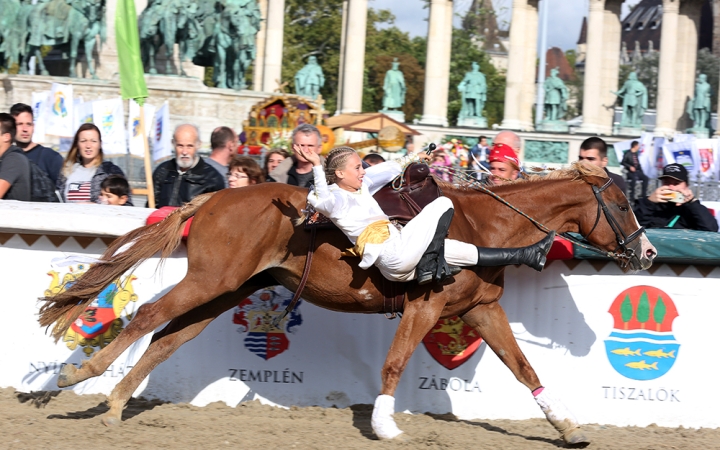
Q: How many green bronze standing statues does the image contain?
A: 6